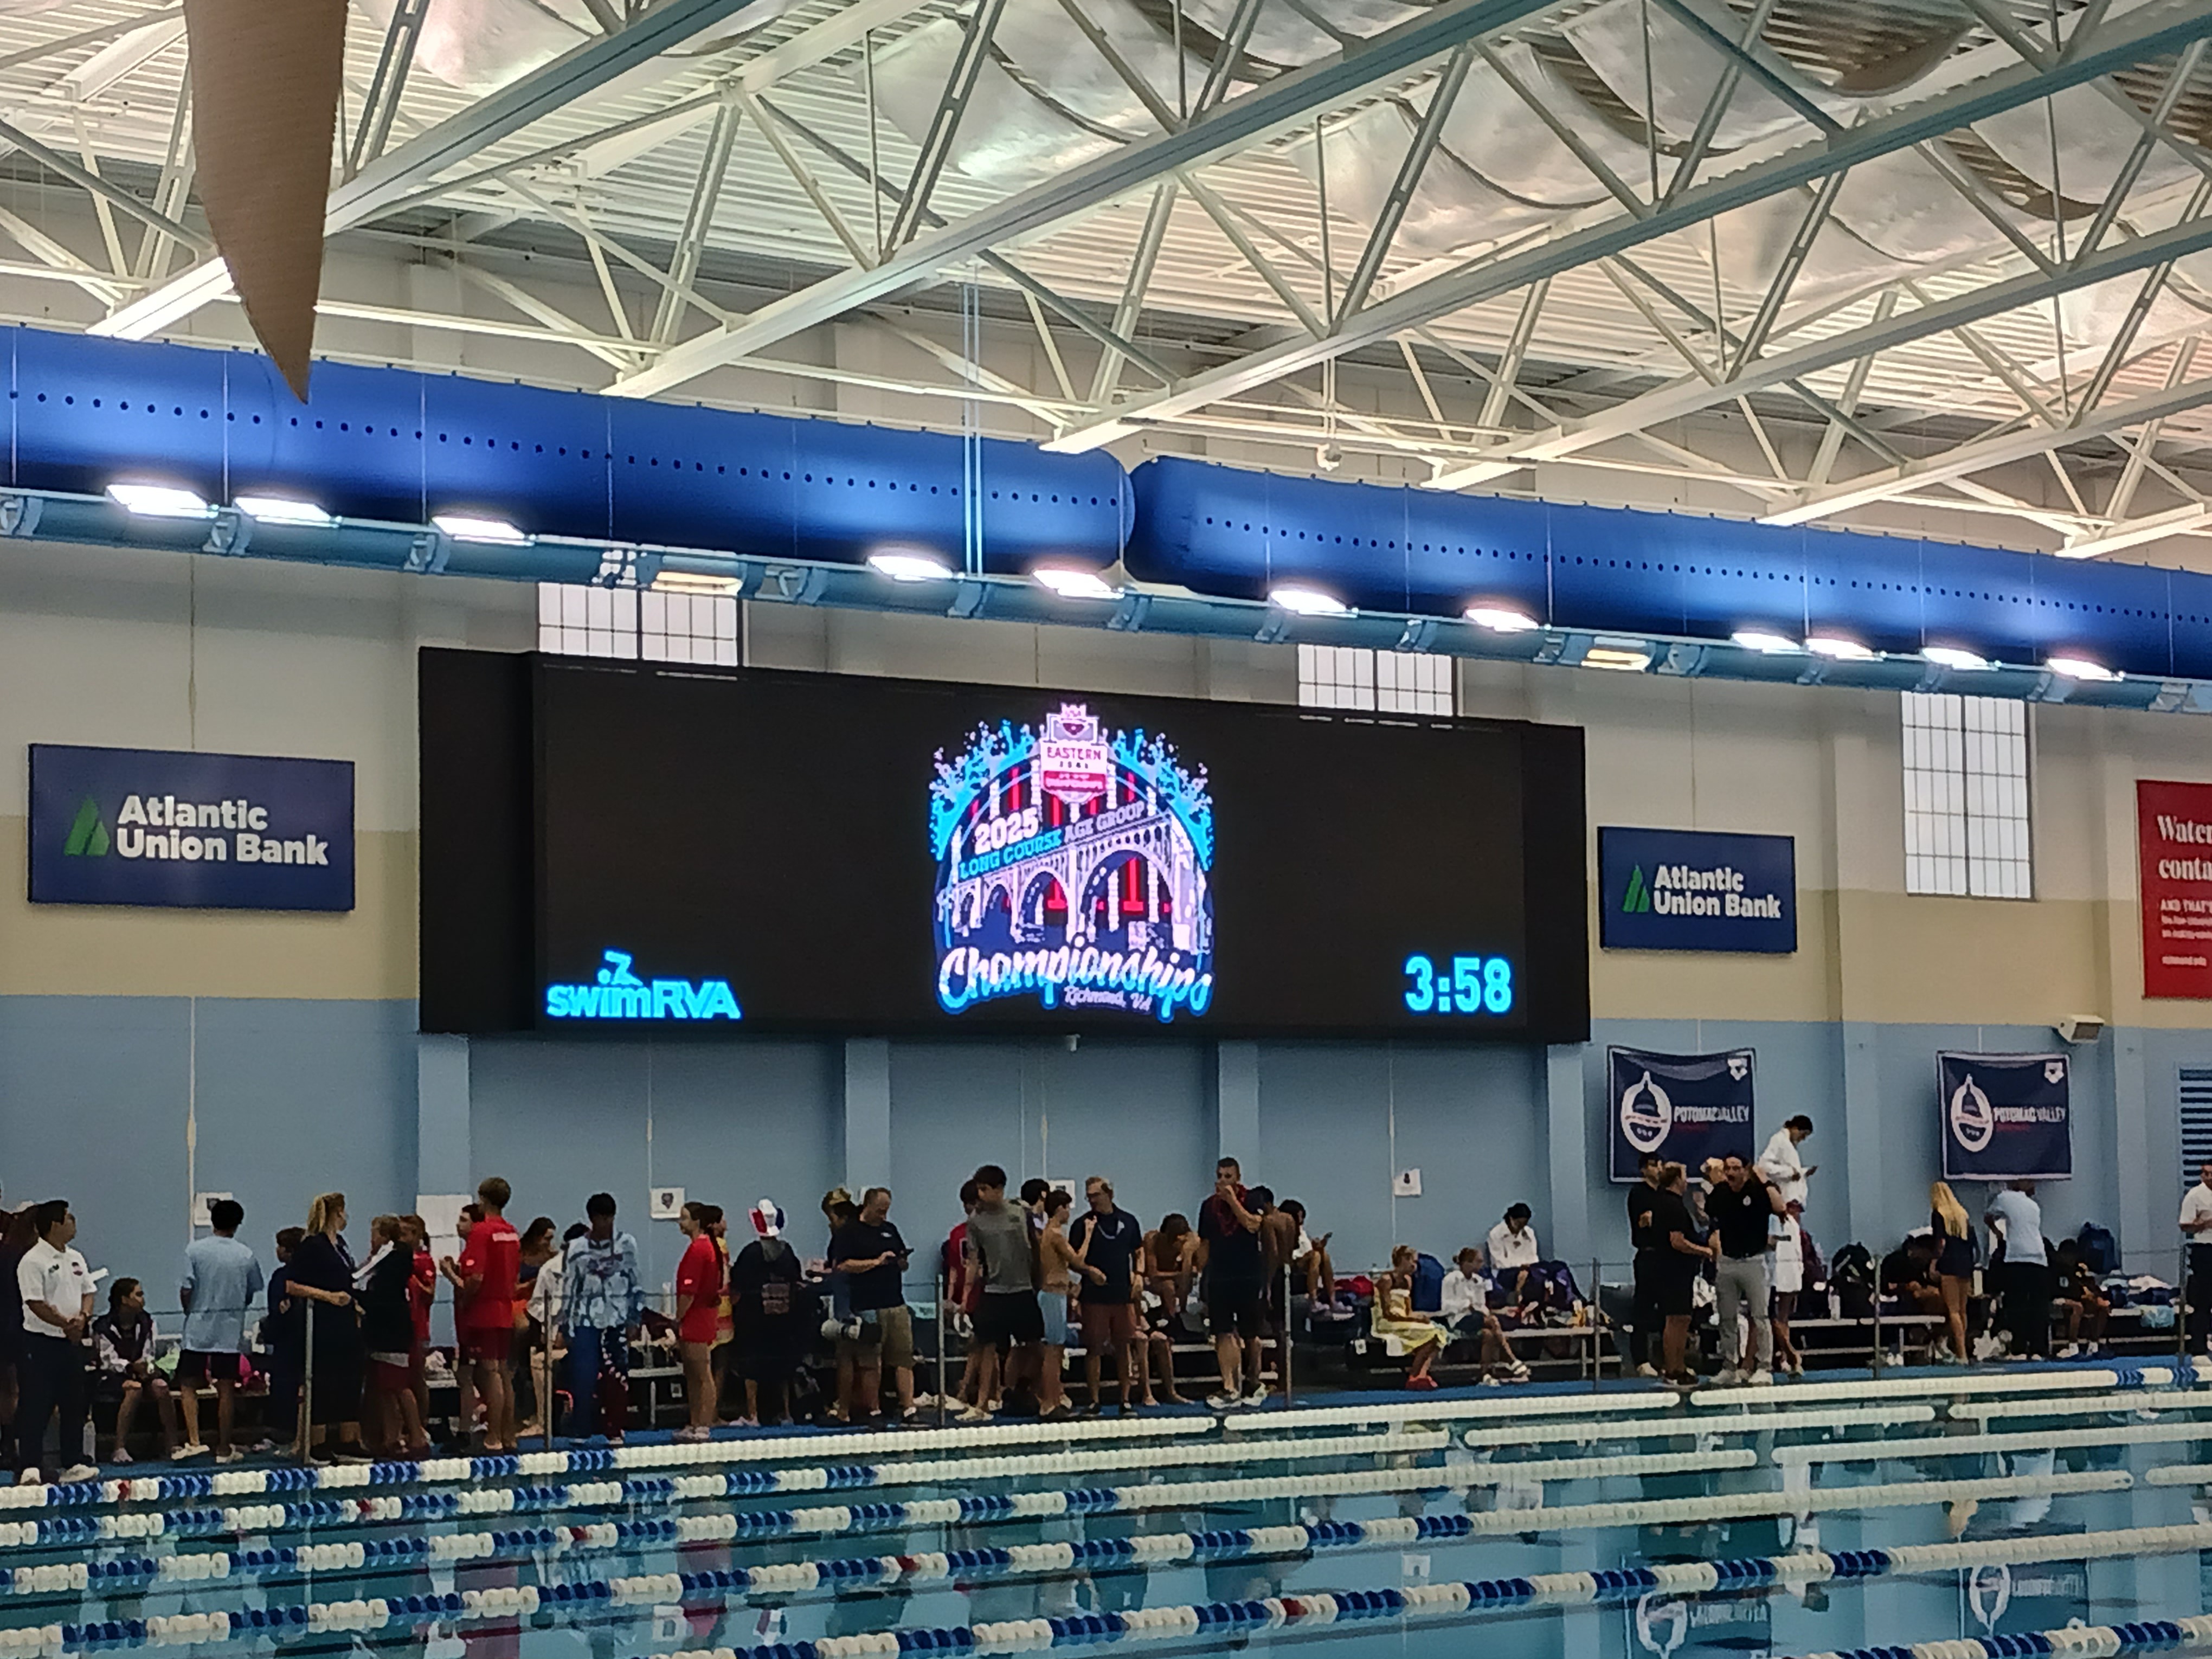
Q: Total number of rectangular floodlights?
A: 11